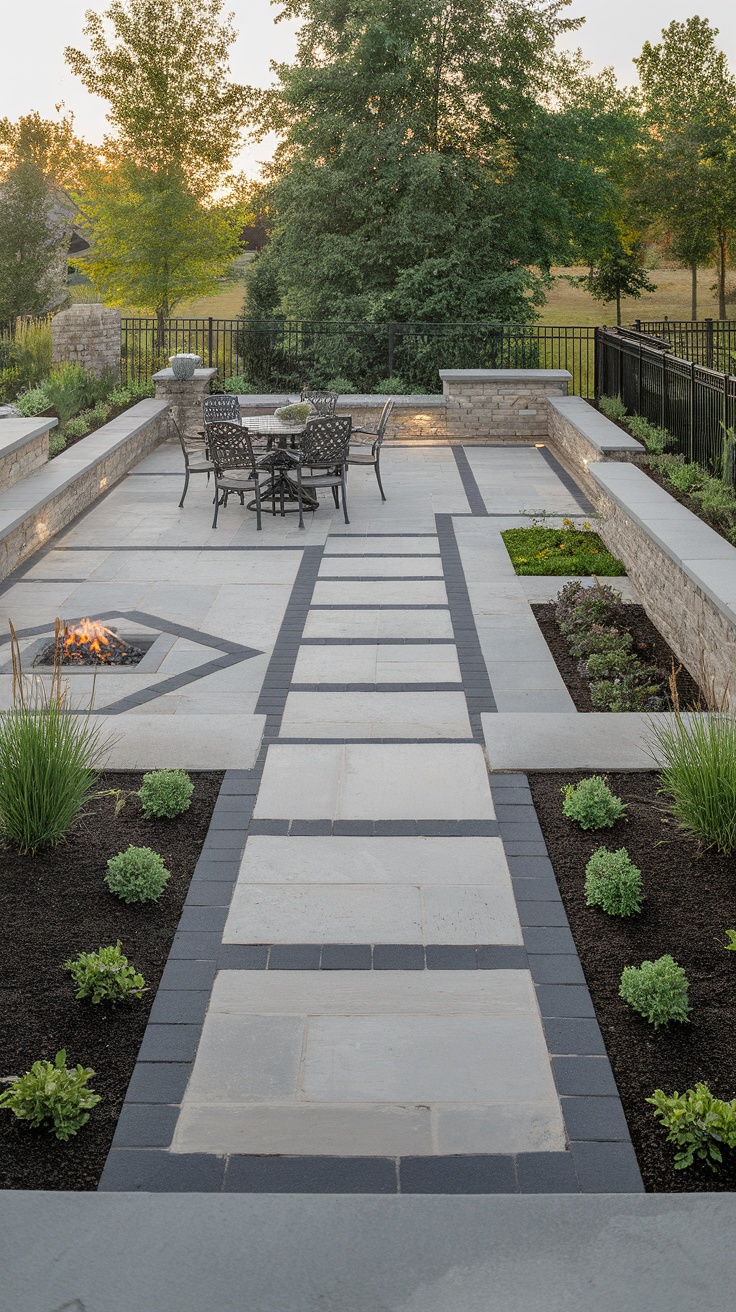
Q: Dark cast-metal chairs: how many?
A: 6